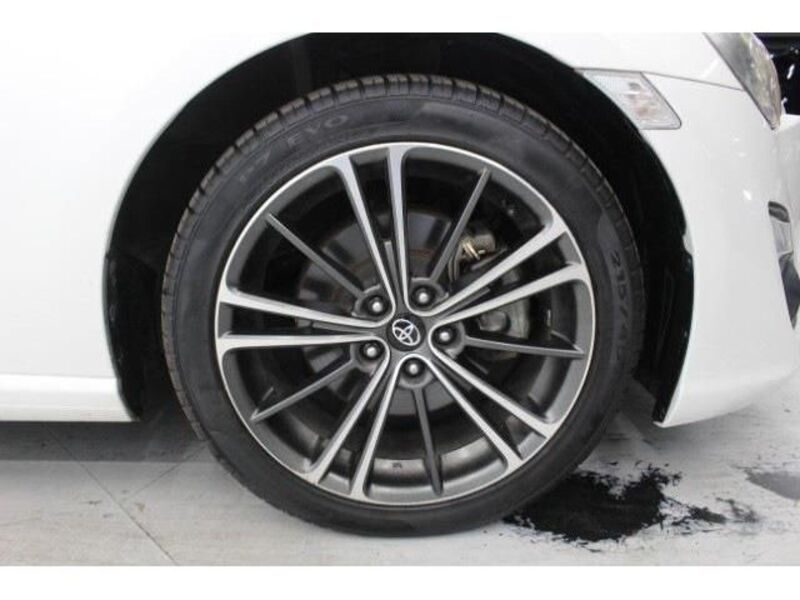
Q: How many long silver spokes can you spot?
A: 10